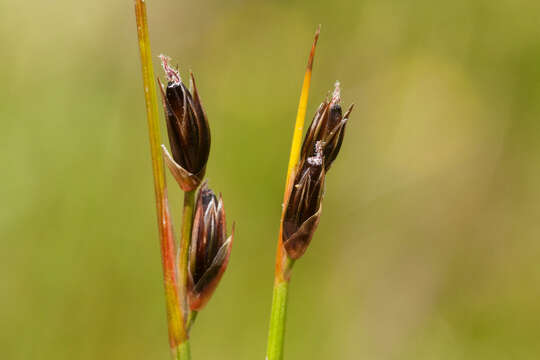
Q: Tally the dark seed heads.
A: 4